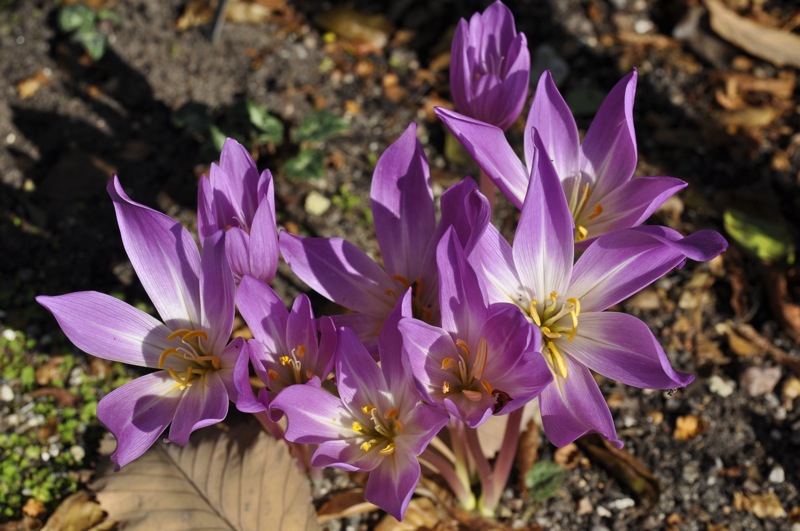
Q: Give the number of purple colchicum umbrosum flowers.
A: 9